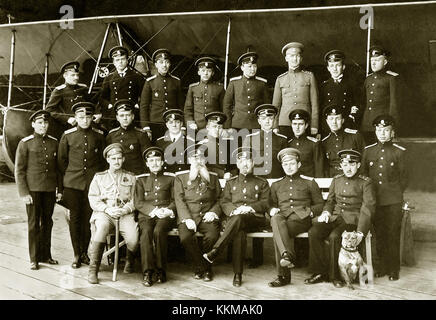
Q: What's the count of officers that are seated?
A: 6